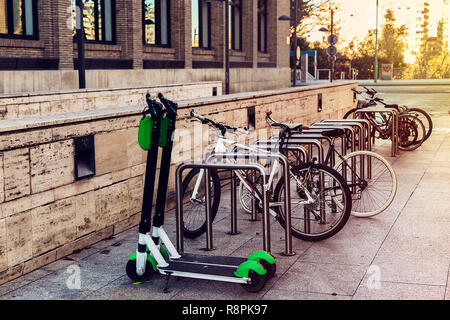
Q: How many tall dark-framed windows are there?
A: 6